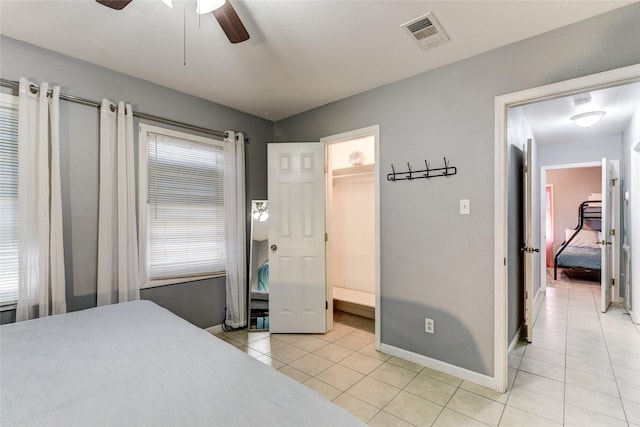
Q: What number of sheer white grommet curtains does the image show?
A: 3